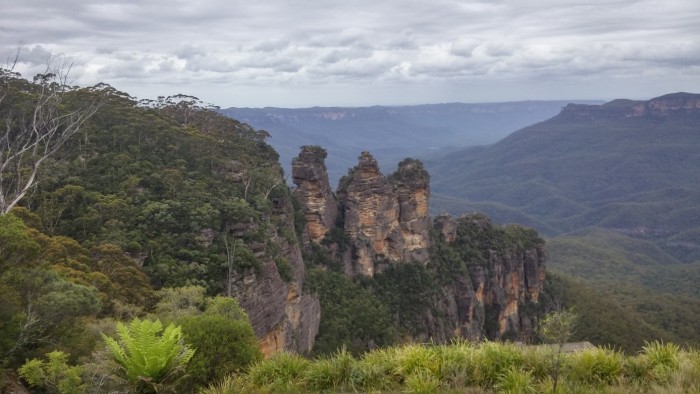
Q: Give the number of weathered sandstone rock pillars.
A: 3